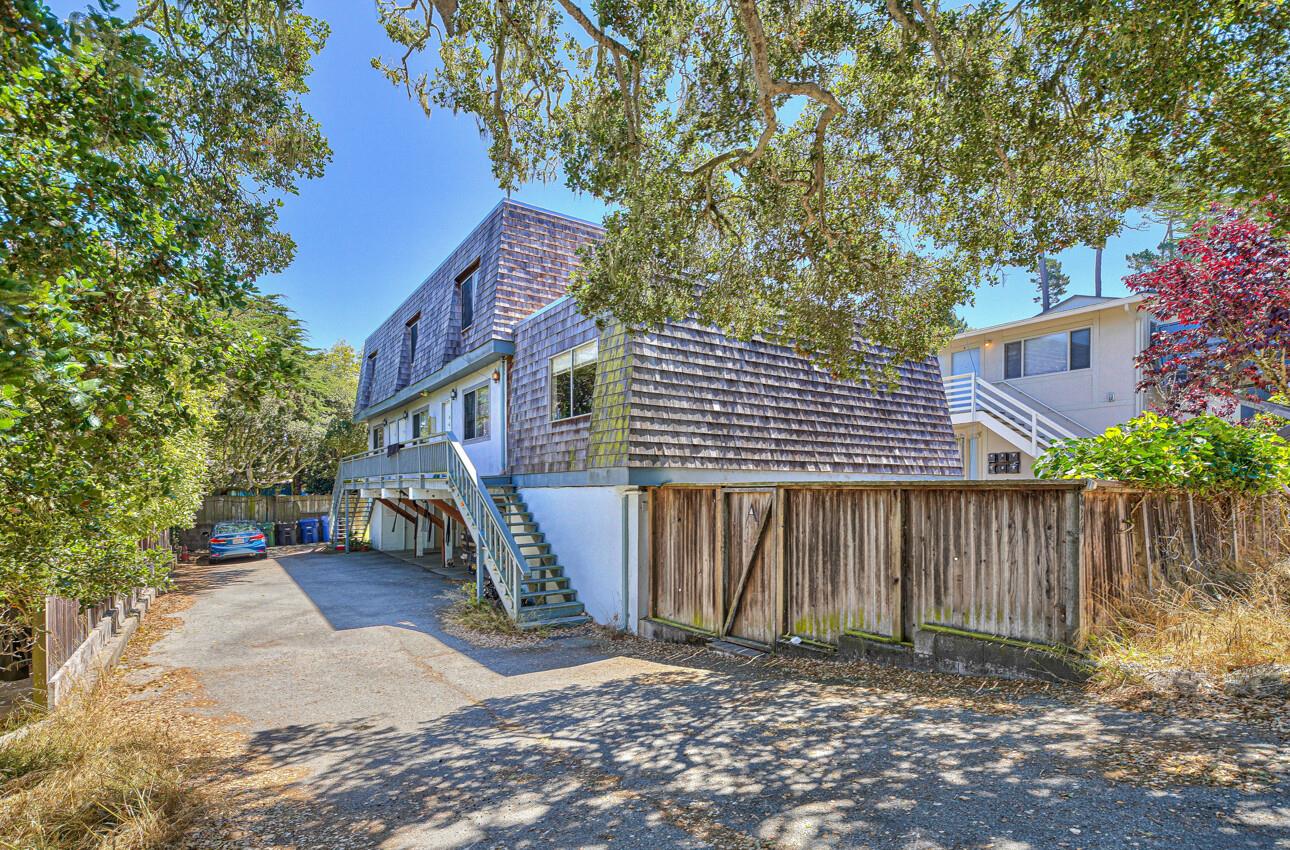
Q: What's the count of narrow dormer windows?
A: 3